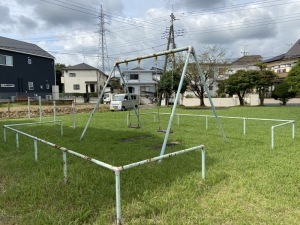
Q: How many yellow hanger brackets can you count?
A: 4